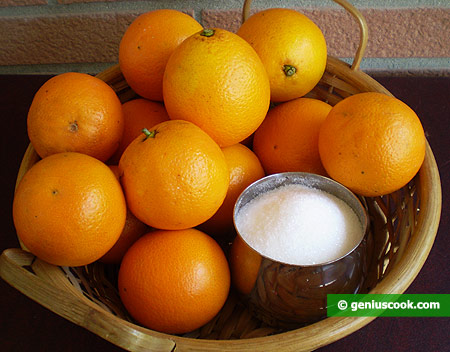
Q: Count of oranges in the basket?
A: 12